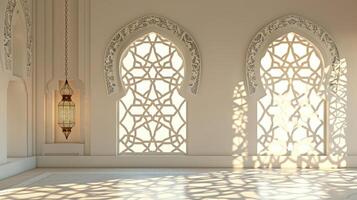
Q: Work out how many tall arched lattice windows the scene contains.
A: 2